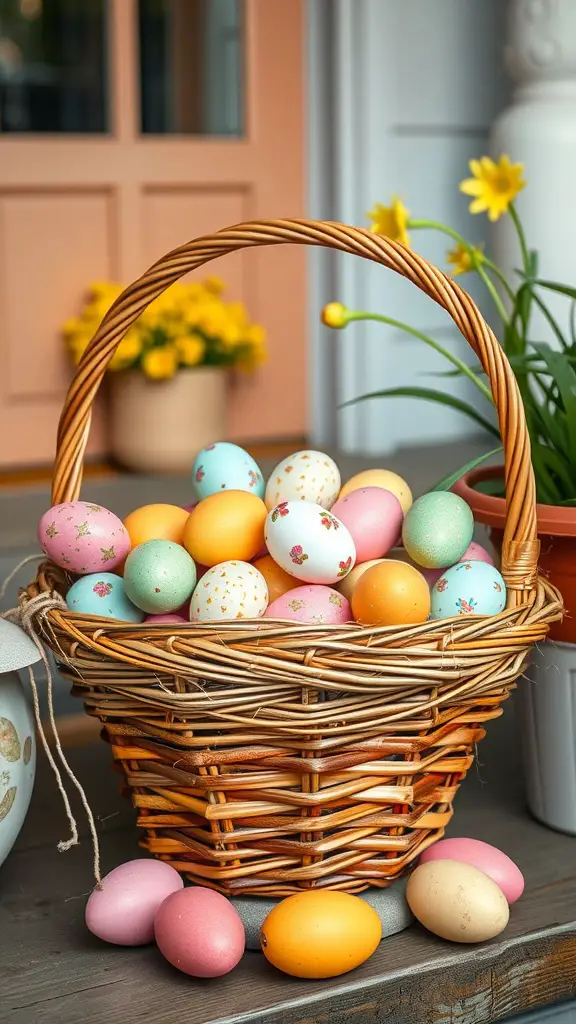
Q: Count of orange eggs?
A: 5